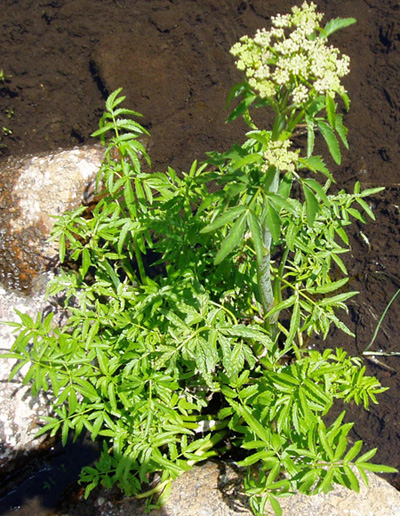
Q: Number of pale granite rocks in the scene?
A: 3